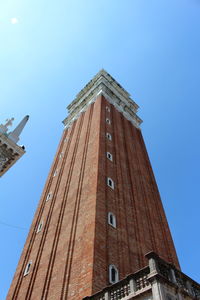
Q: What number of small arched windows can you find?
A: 13